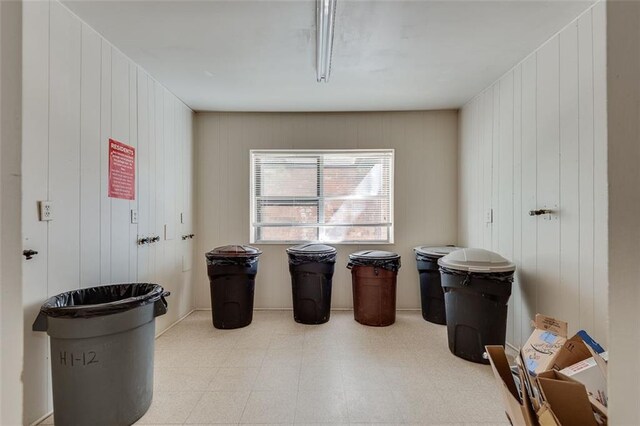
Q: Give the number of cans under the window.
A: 3